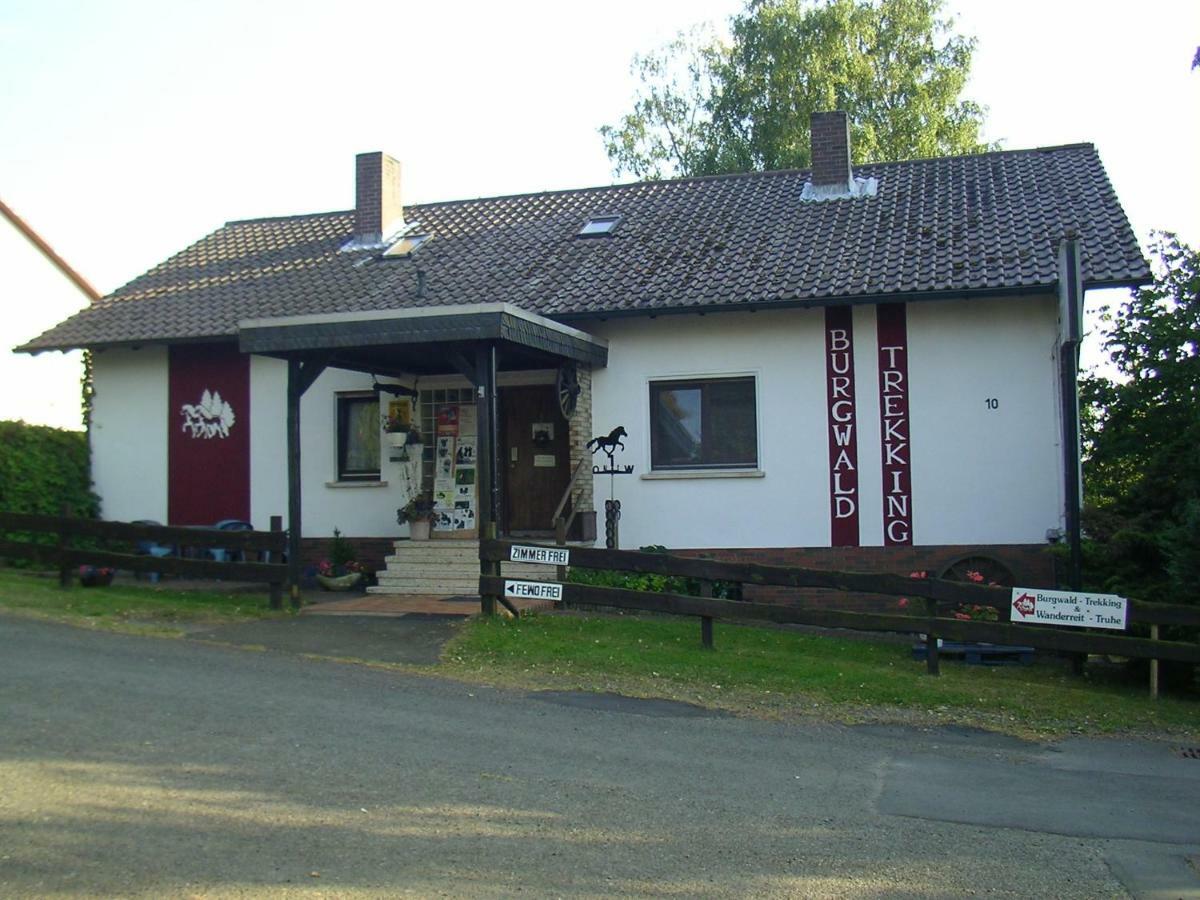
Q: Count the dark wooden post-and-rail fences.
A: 2